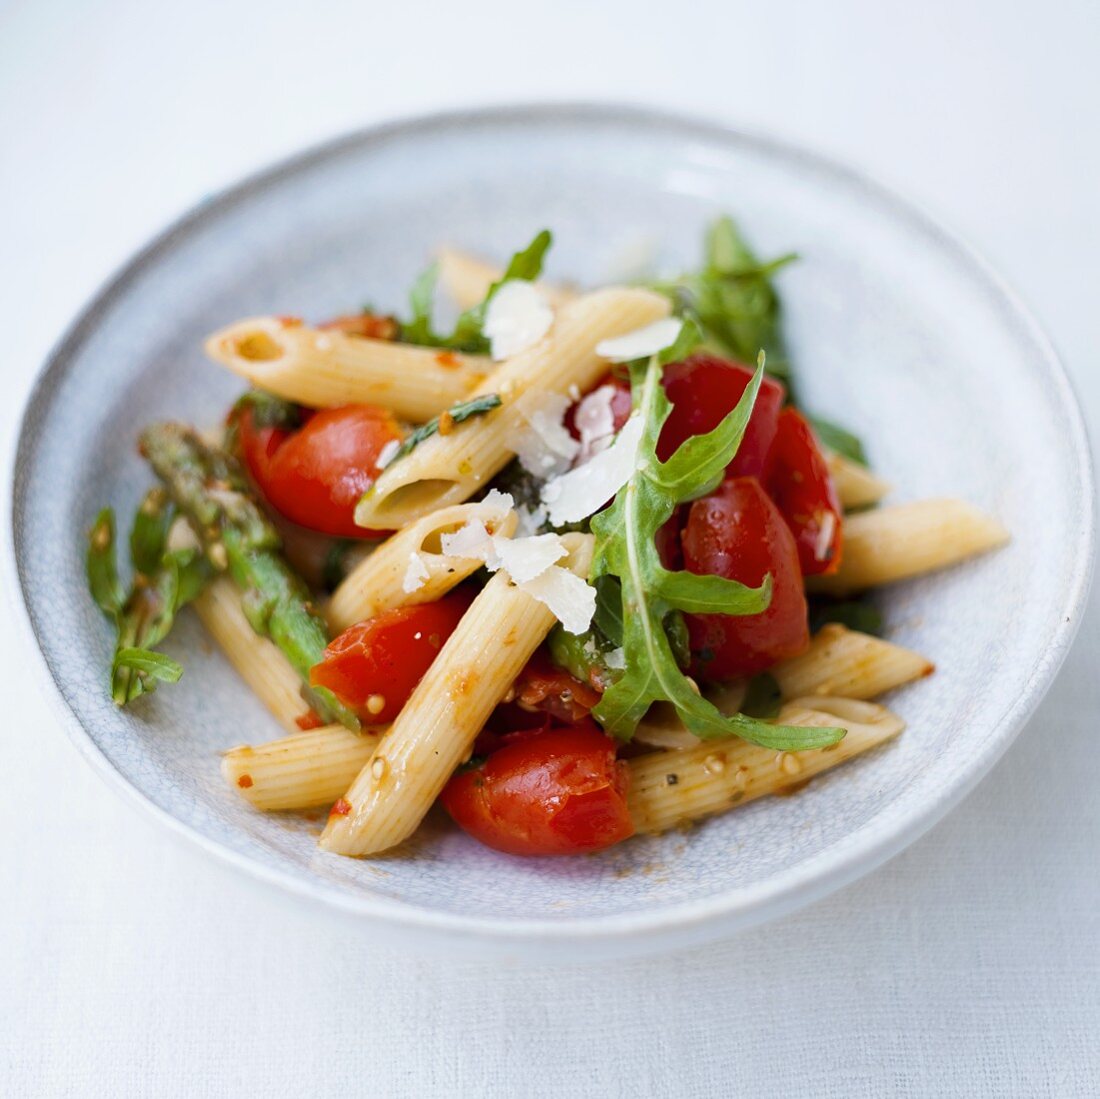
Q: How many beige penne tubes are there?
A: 11